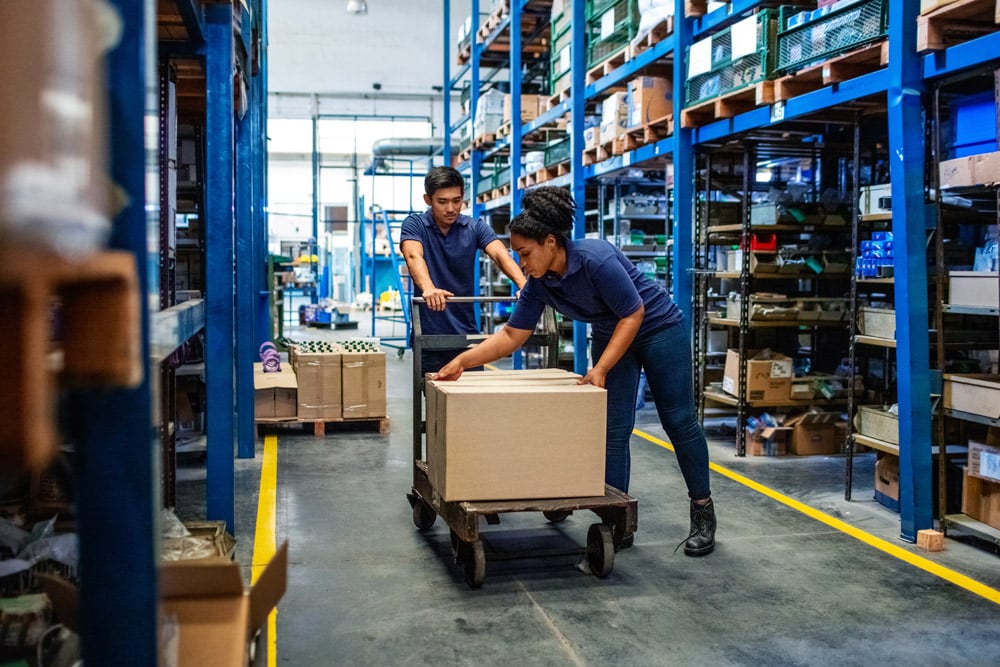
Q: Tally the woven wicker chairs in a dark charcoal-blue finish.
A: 0